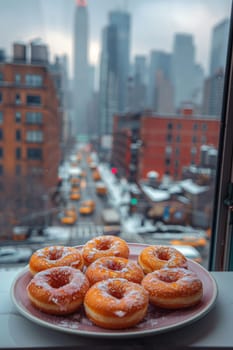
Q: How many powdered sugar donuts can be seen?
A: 7